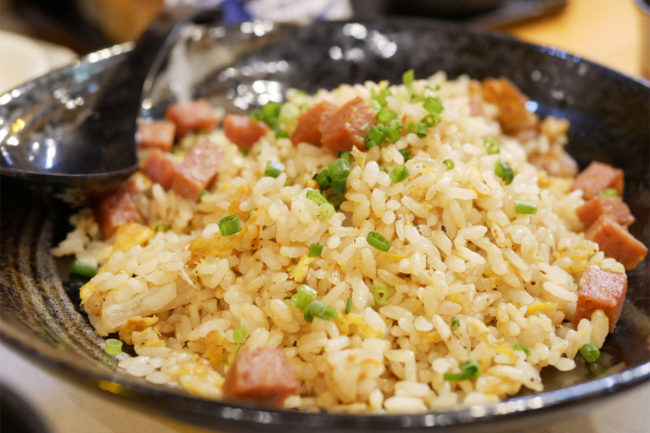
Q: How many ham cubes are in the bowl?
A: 13